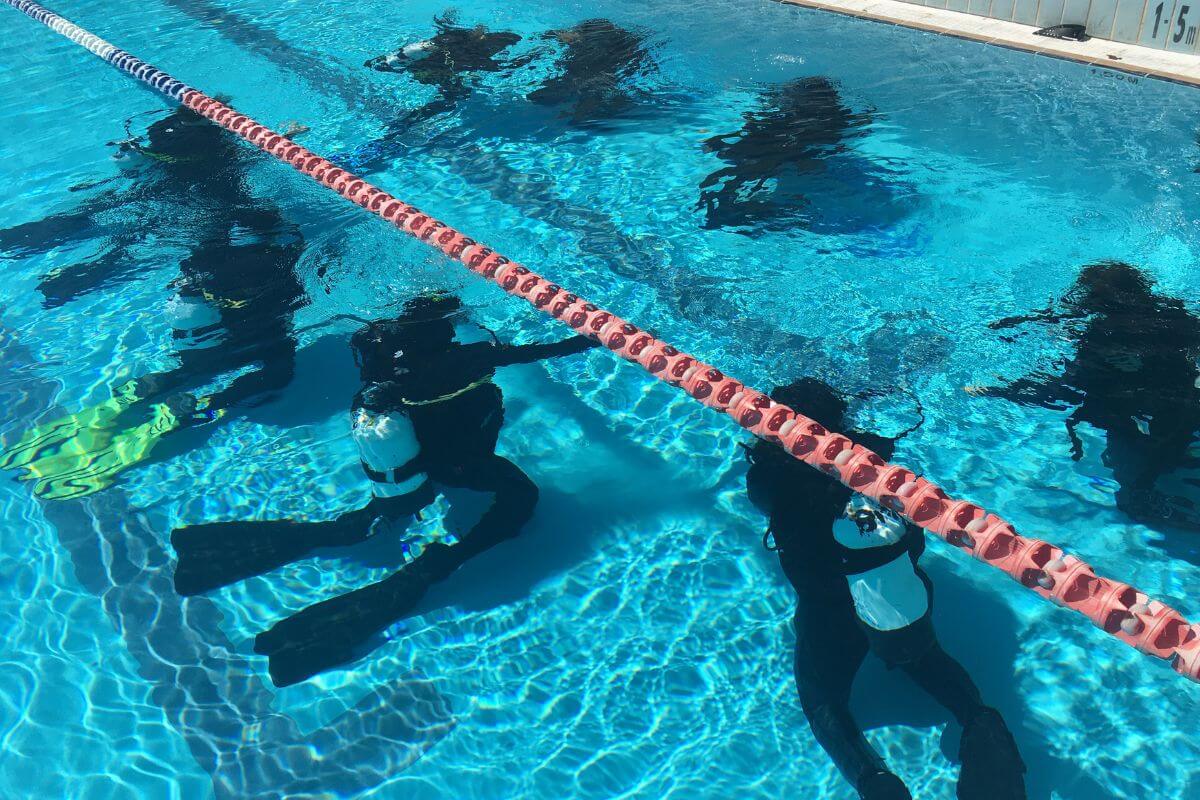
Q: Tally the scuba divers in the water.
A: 8